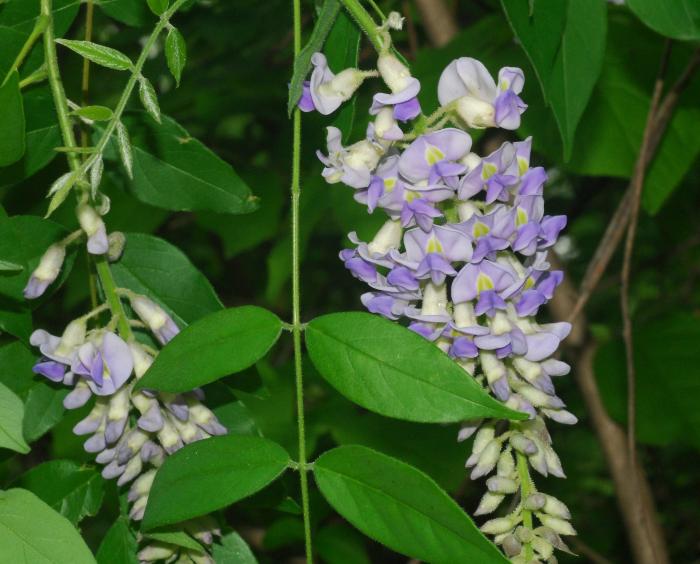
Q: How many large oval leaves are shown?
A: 4